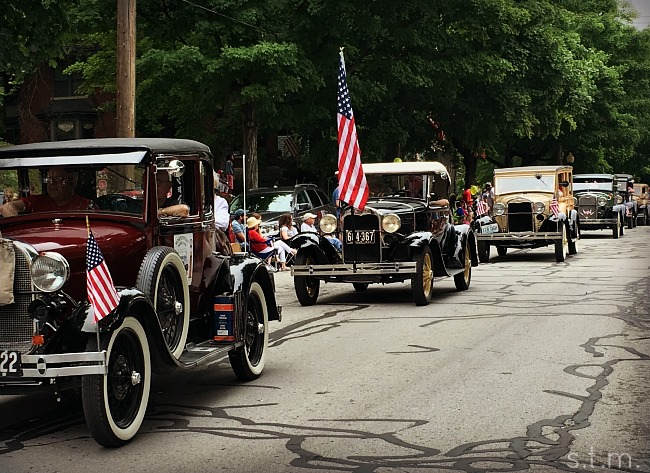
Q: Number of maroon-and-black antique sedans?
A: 1